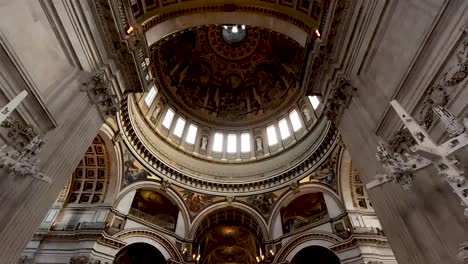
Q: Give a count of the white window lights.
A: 11